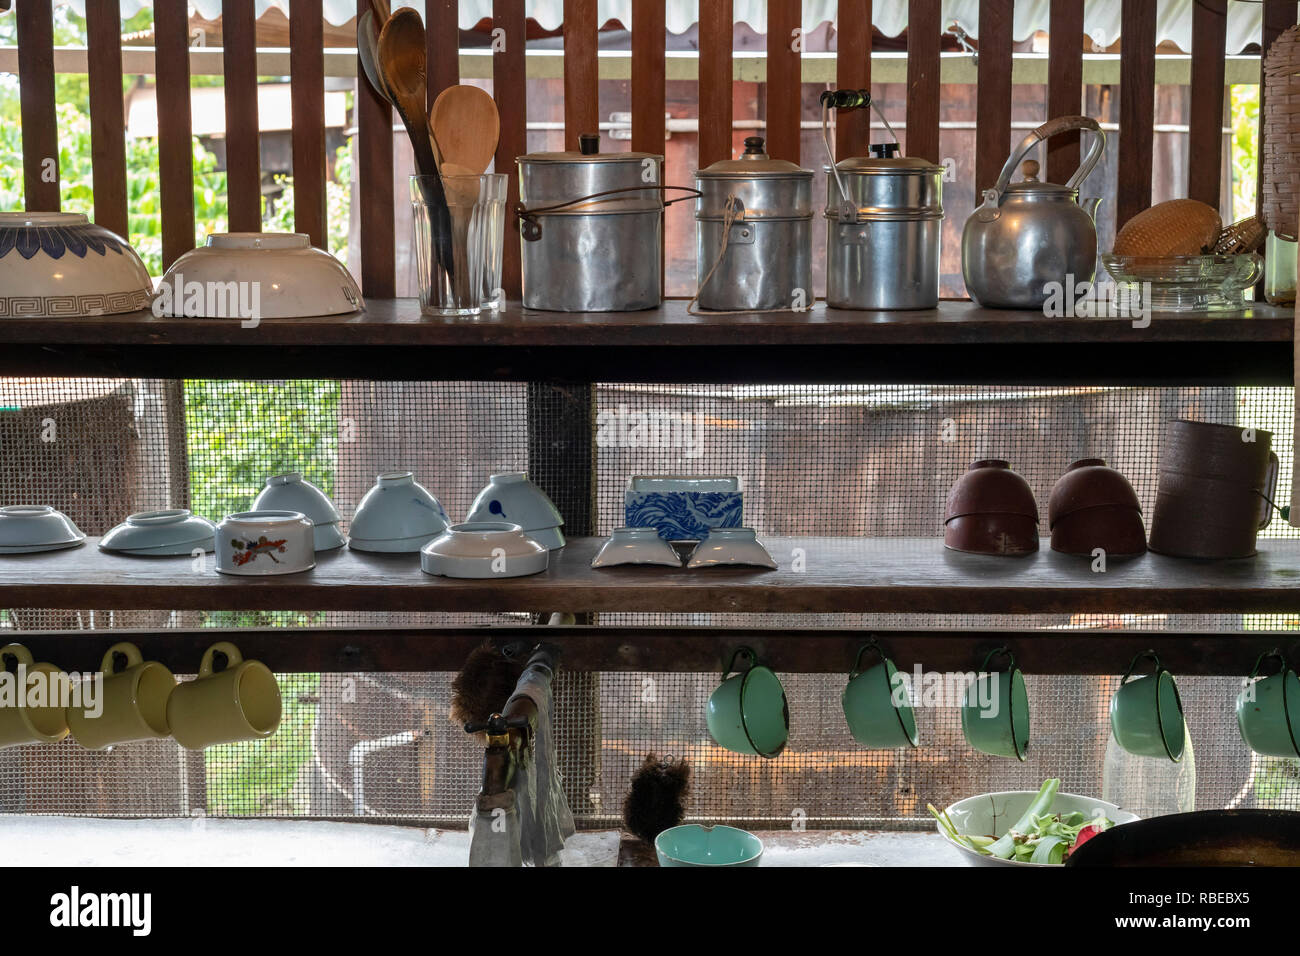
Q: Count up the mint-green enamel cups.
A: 5